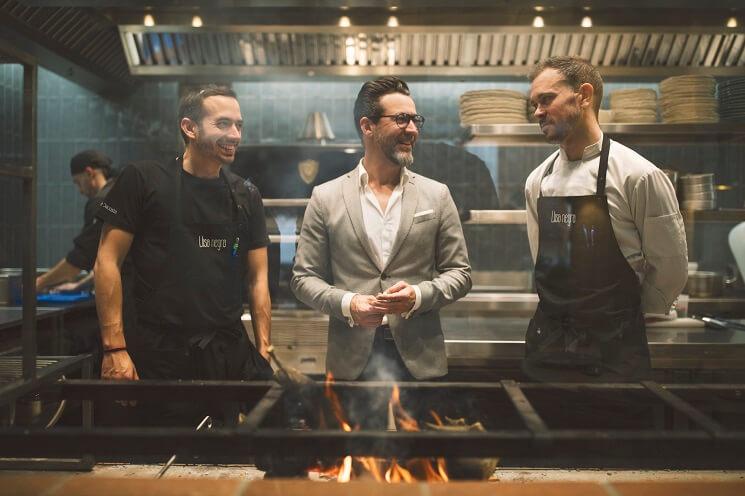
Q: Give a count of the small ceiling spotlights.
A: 7